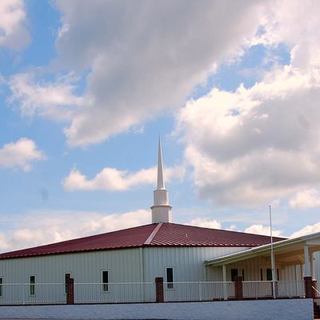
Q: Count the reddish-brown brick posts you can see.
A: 4